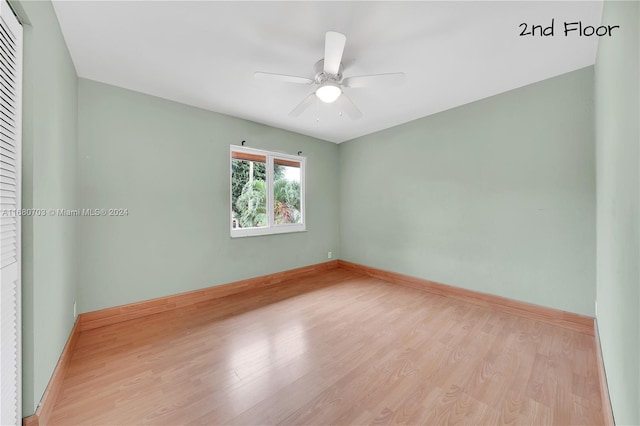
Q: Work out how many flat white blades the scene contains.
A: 5